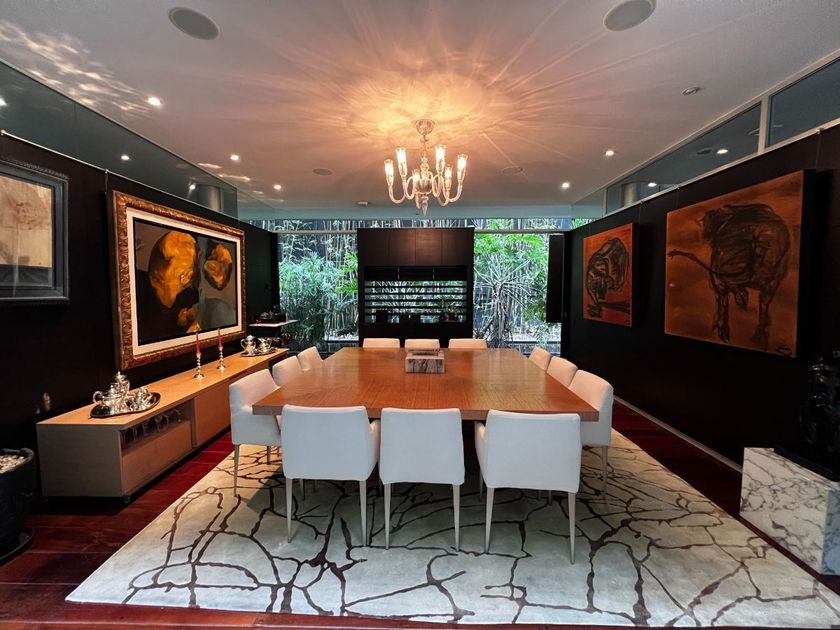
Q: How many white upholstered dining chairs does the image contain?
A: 12